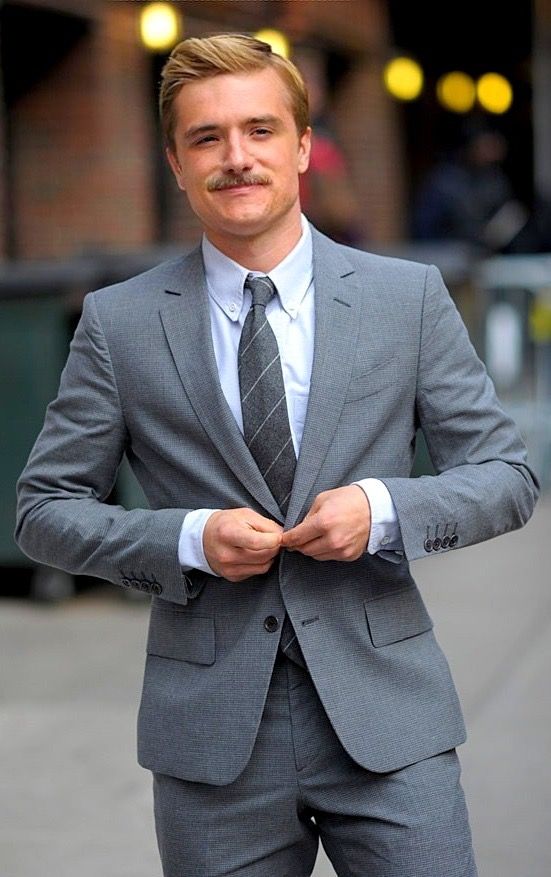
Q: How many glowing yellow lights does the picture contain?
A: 5